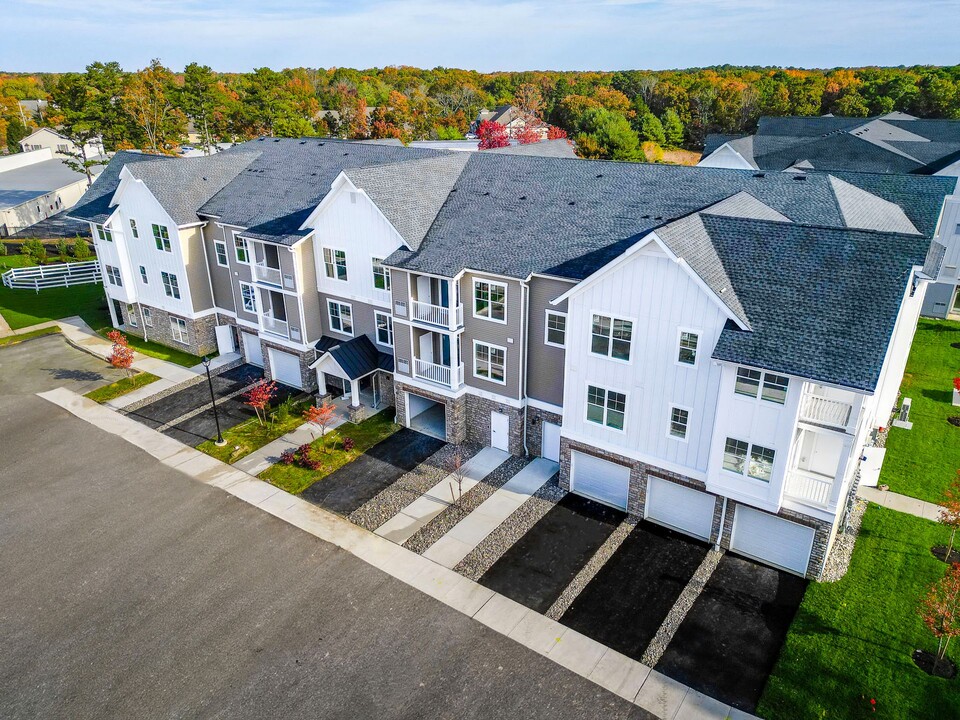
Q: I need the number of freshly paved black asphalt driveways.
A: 6